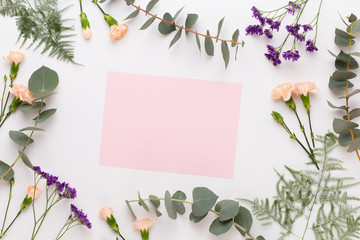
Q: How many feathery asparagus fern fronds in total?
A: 2